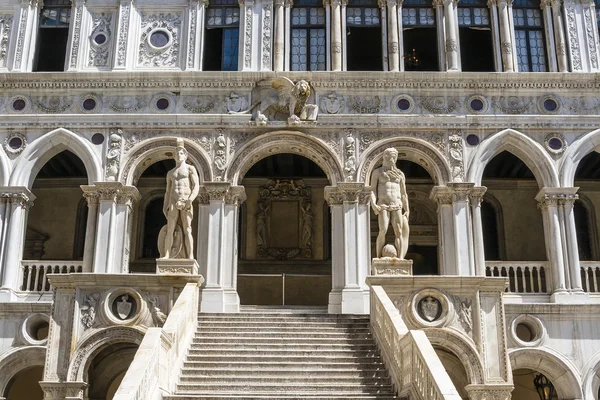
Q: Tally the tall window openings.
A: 7